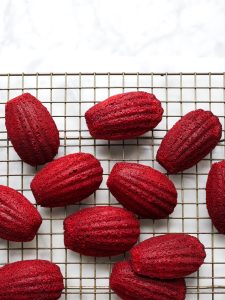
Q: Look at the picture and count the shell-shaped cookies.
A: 11